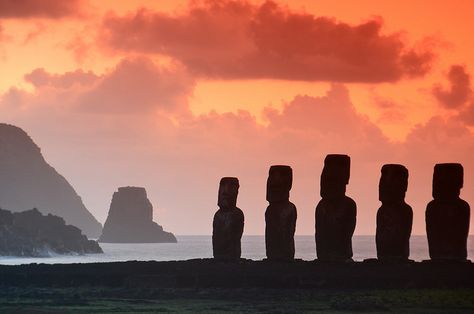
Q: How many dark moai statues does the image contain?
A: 5